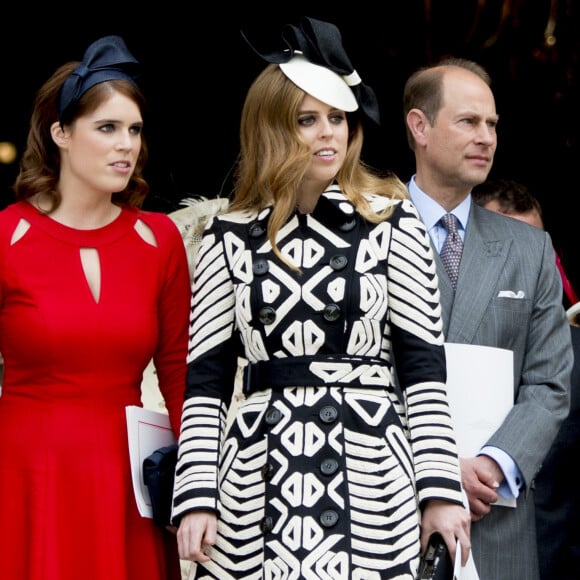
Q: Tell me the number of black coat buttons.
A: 12